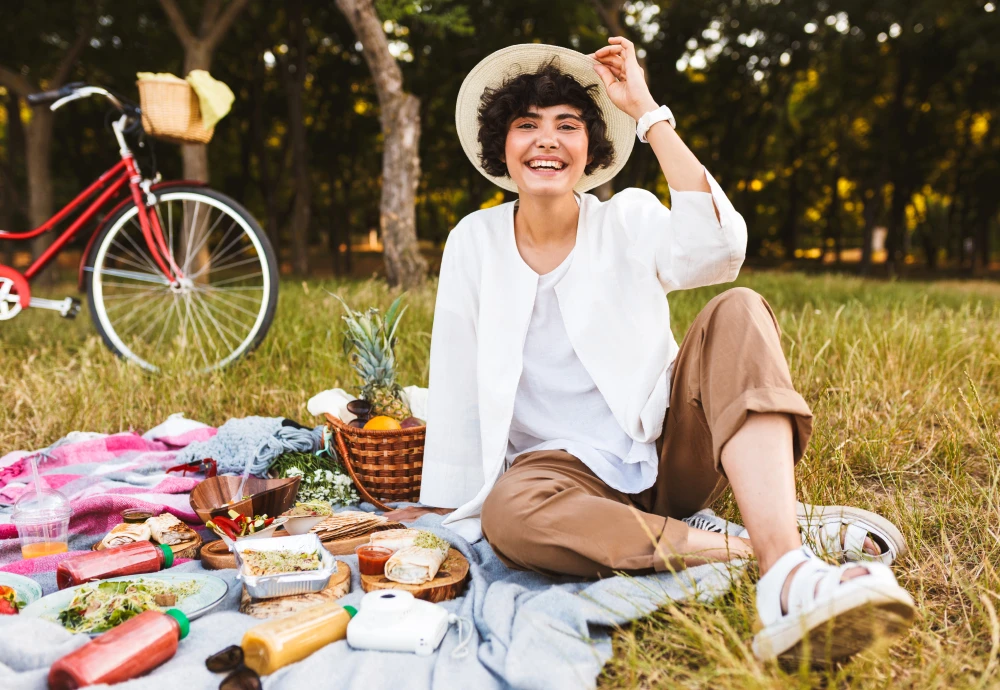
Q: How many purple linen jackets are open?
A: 0